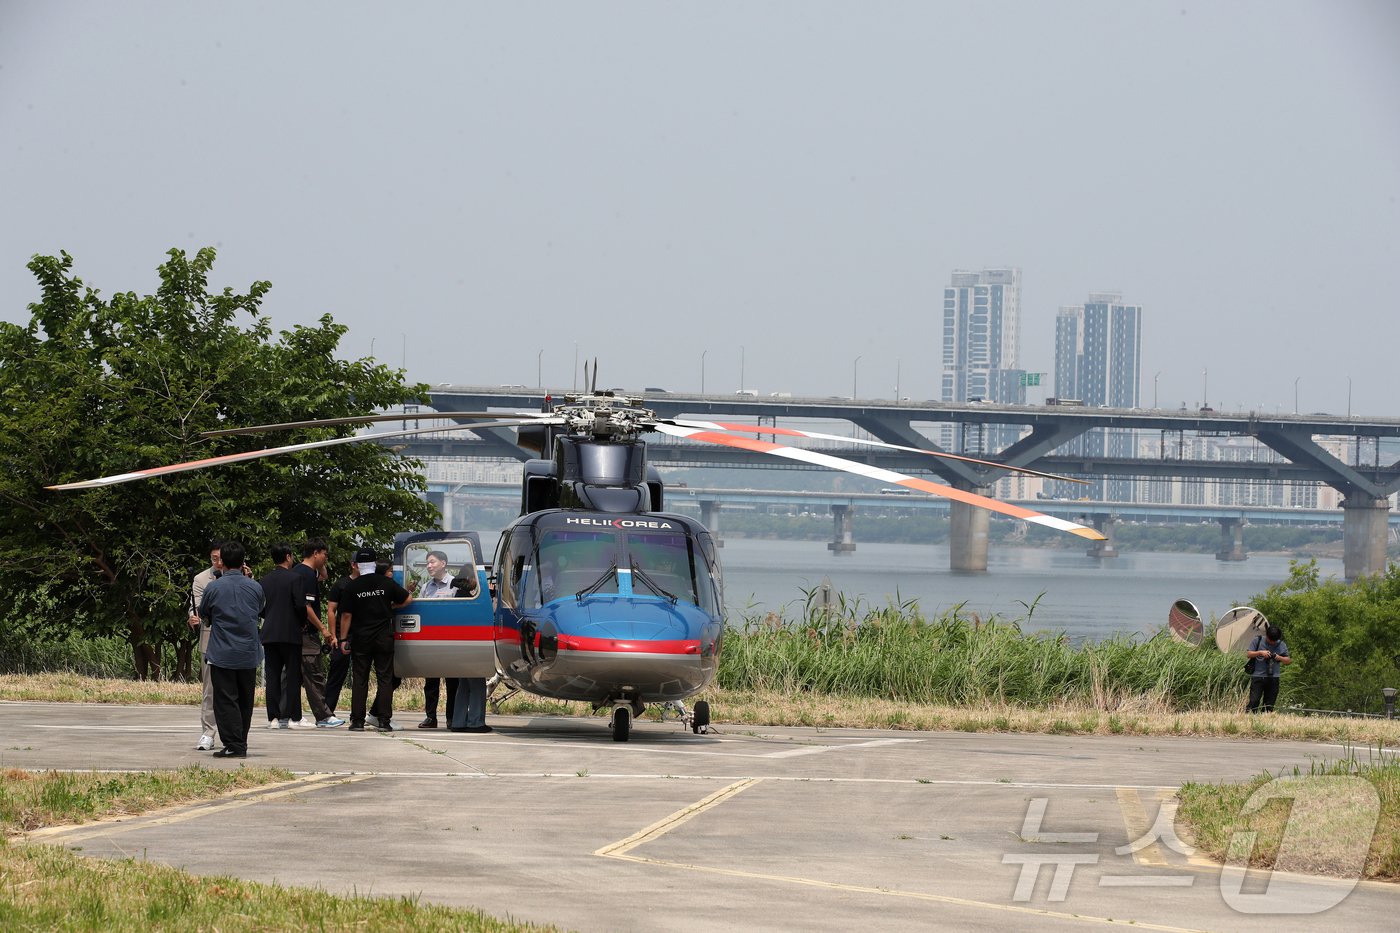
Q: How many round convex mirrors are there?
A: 2